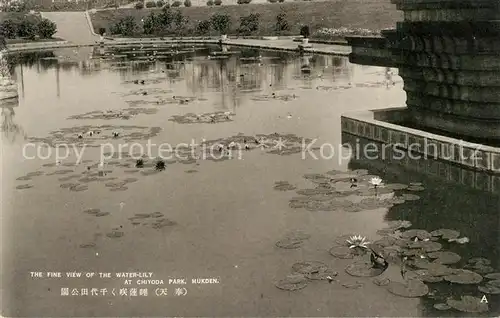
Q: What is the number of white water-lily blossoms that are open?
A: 2